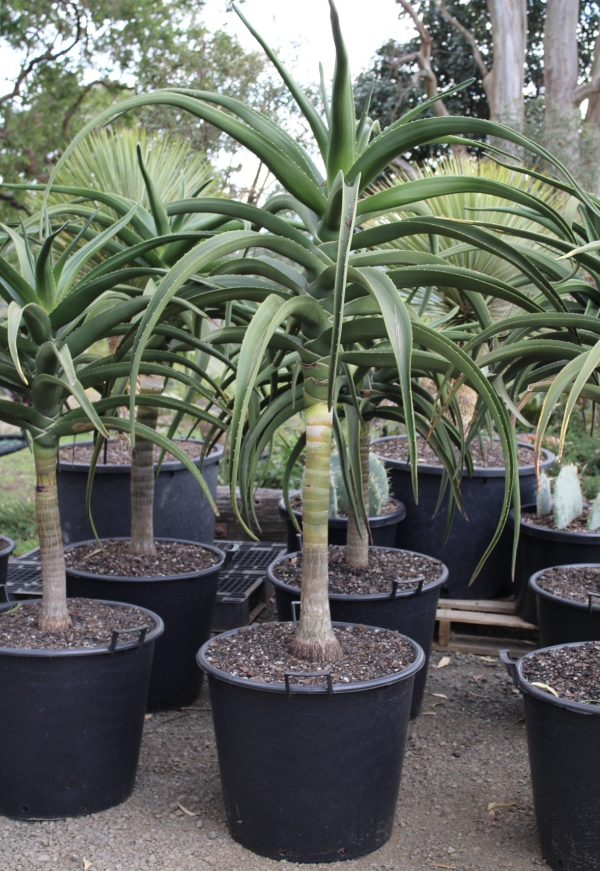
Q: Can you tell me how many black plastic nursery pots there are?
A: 11